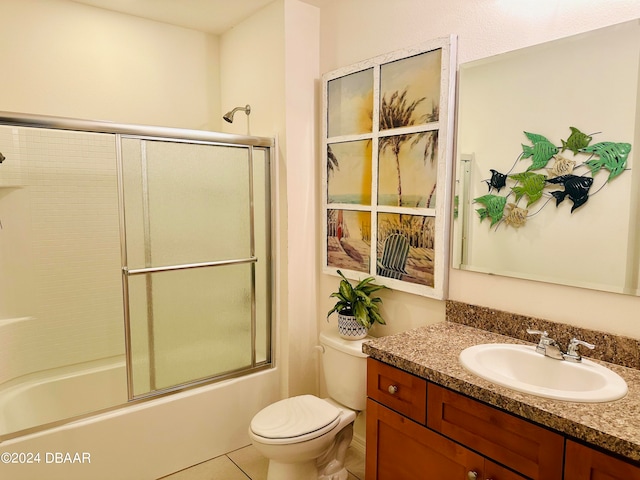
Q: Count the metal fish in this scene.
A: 9